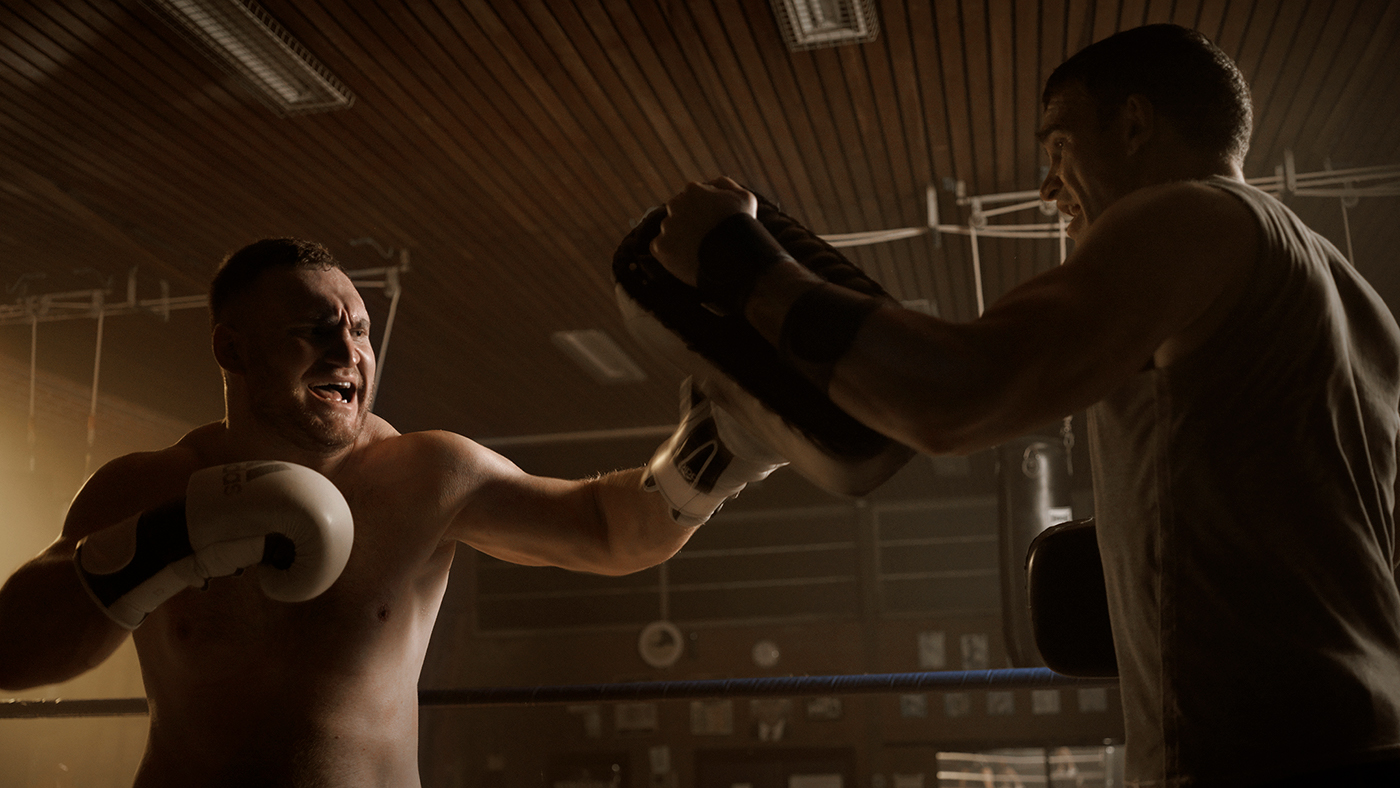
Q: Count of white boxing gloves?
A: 2